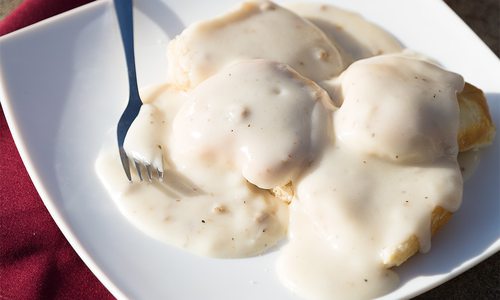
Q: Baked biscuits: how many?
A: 4